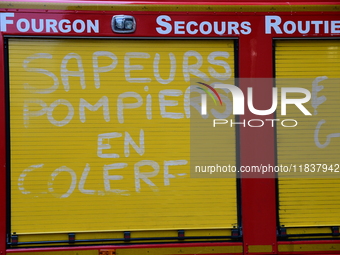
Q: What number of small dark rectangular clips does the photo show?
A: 7